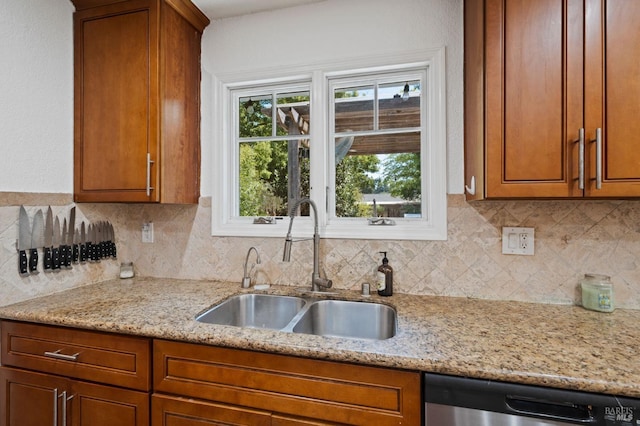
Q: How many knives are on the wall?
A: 15